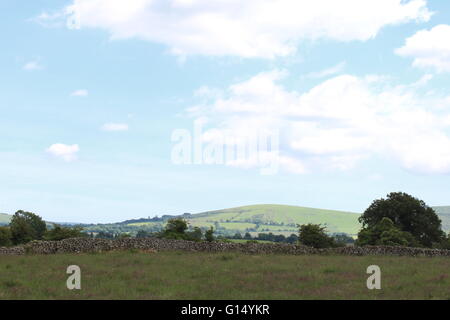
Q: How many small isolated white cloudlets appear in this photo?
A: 4